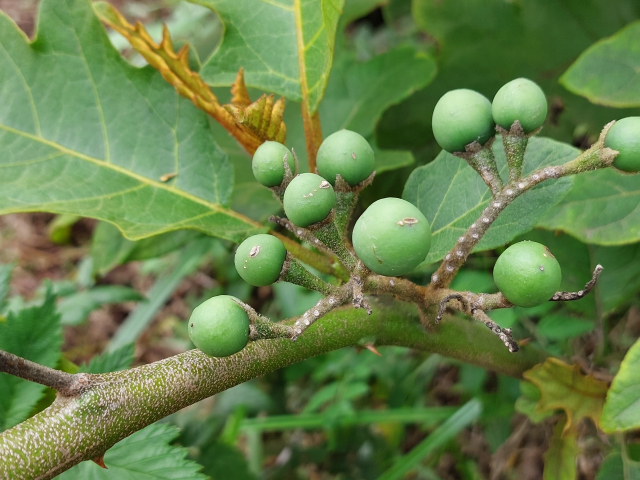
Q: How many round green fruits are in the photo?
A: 10